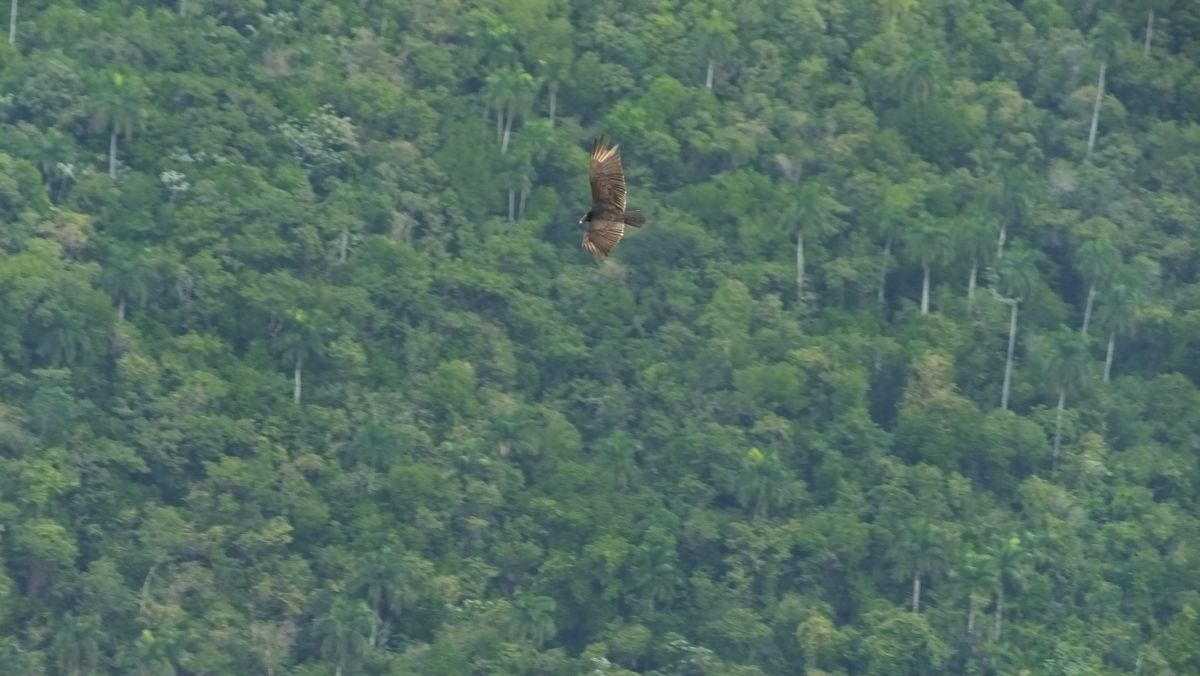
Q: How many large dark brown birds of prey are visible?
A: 1